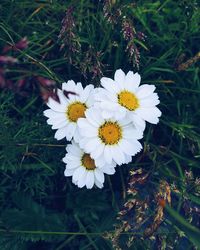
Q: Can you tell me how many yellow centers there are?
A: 4